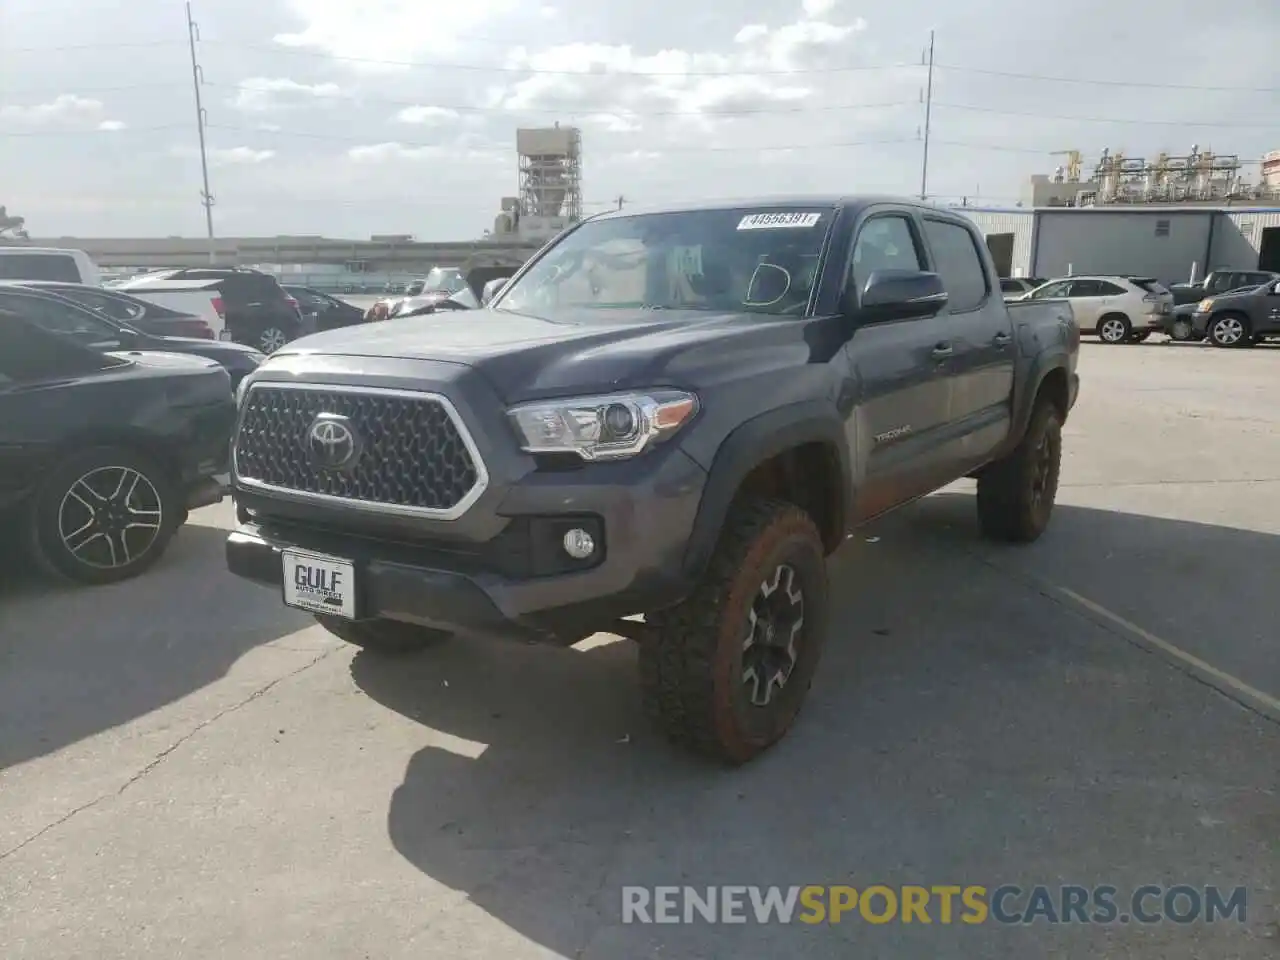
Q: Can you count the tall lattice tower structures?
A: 1